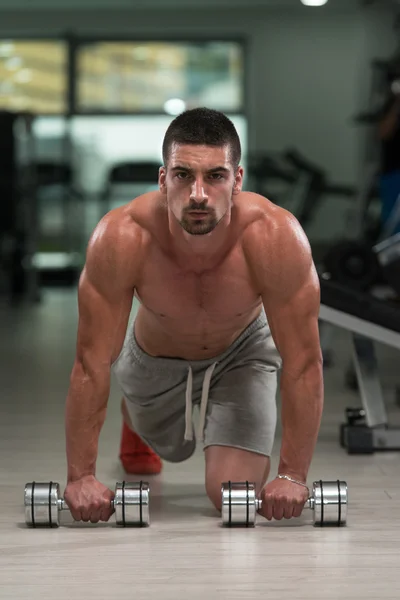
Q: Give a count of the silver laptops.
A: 0